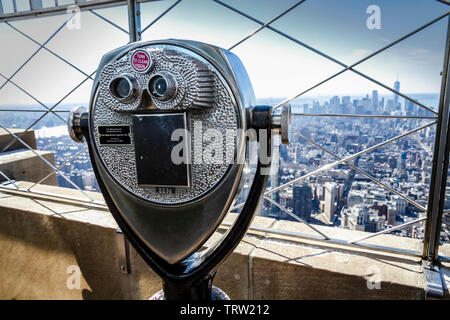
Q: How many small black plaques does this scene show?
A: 1